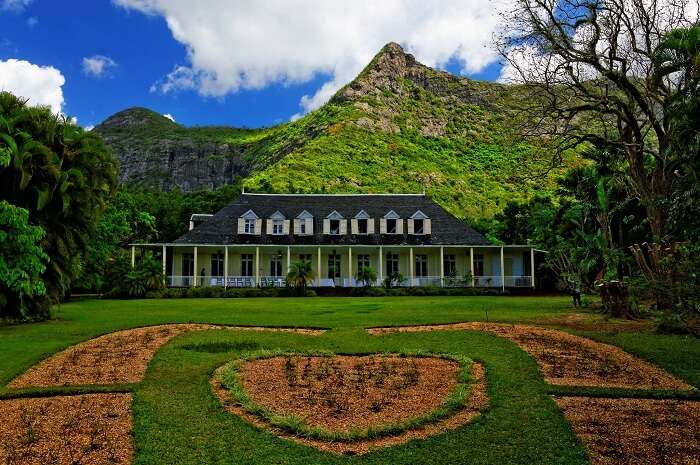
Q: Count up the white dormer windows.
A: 7